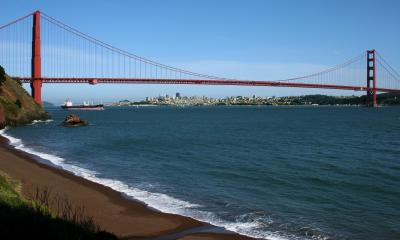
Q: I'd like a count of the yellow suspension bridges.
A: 0